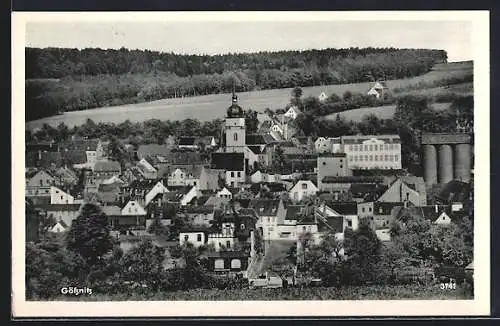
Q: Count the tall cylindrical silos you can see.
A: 3